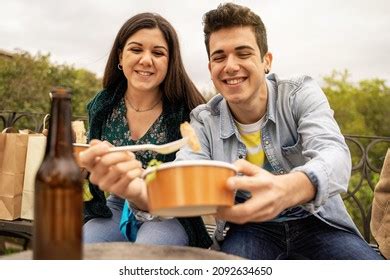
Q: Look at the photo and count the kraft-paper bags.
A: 2